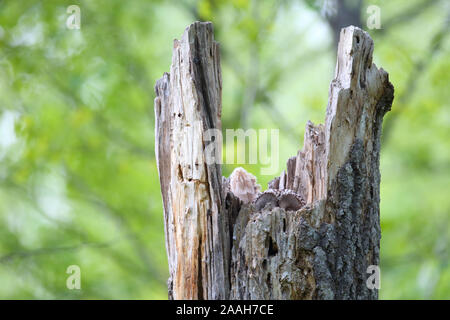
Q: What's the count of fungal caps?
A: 2